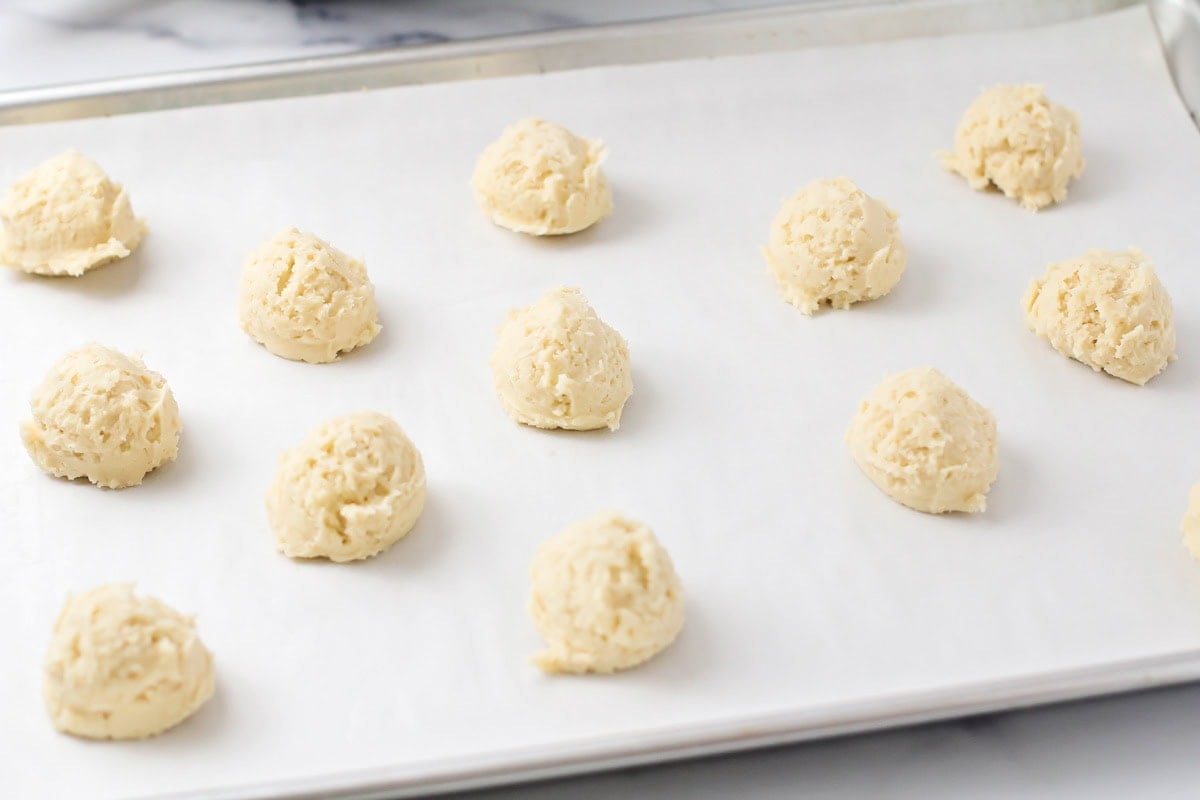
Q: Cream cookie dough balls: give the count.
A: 13